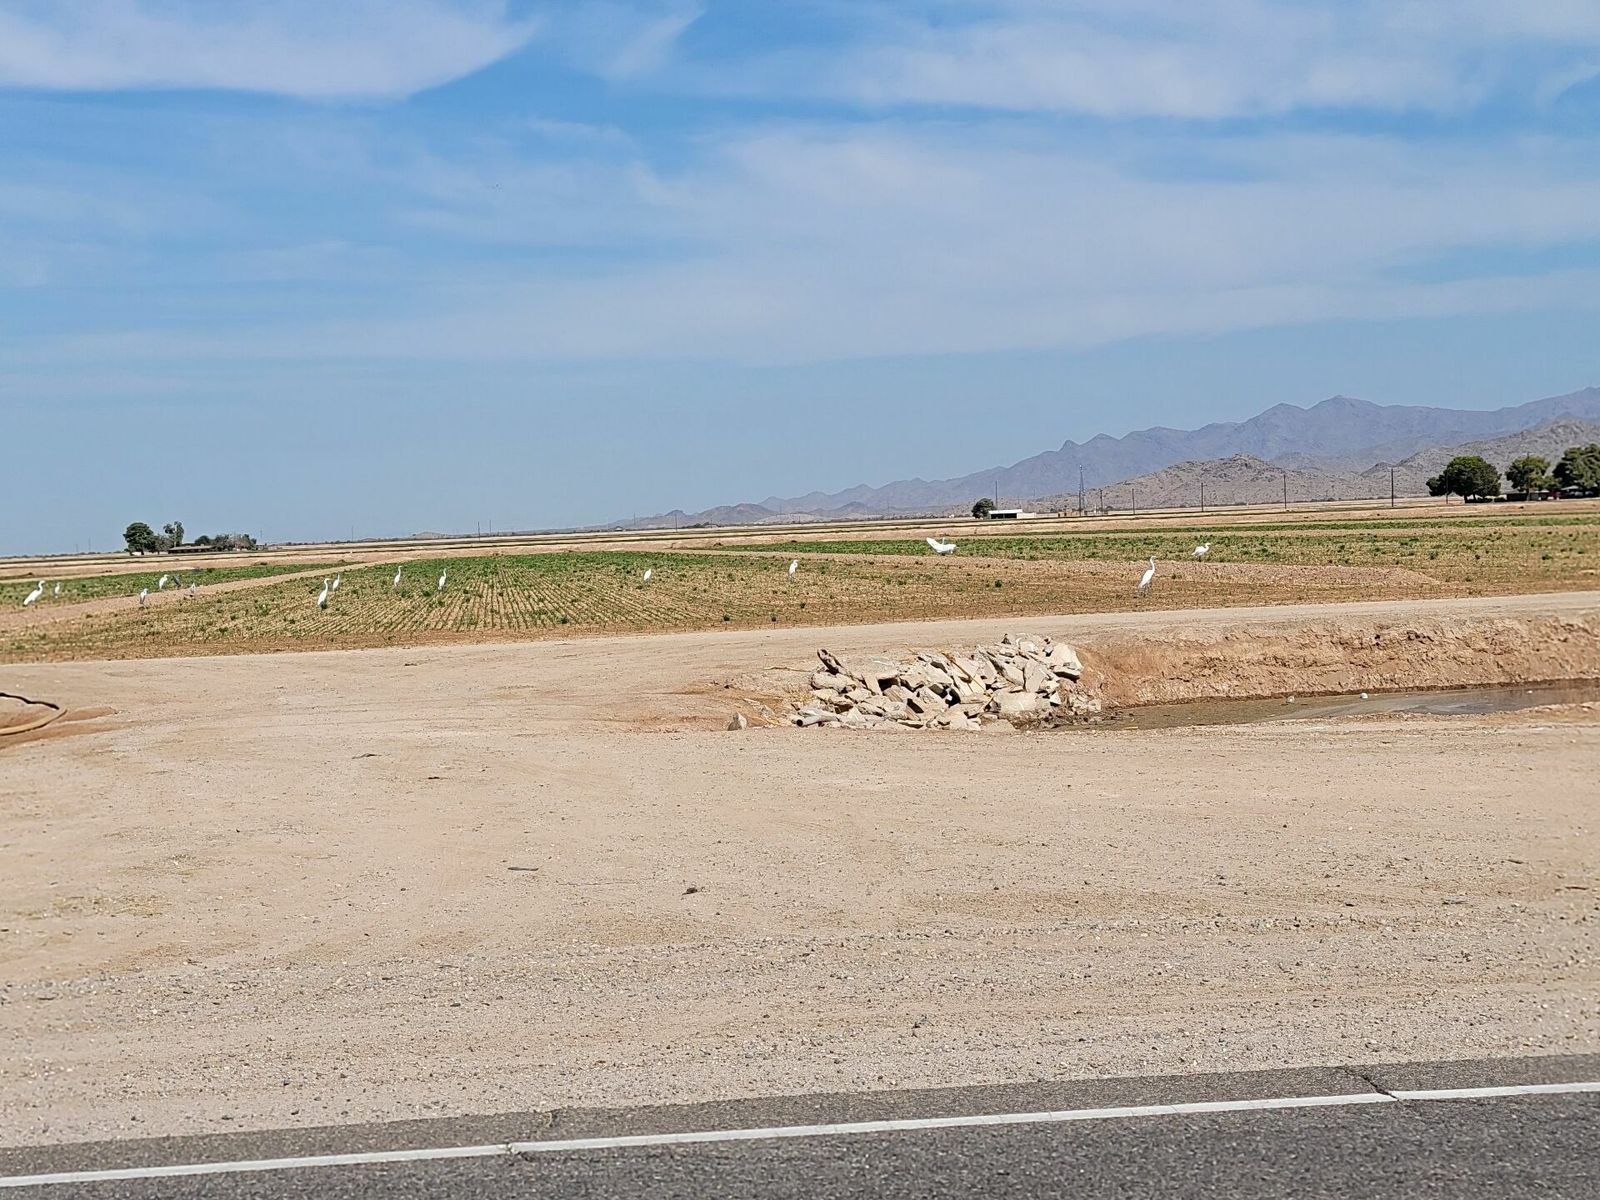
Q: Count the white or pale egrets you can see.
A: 14